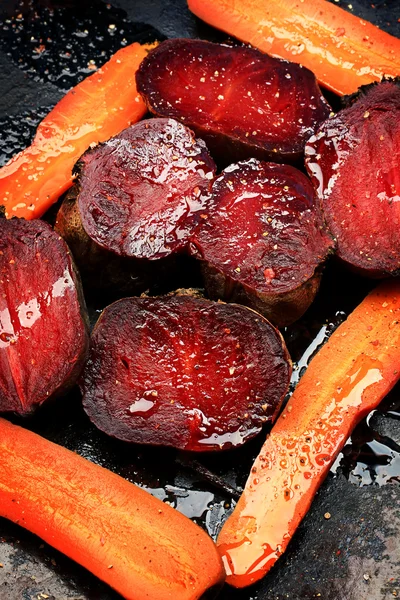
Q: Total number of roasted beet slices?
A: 6